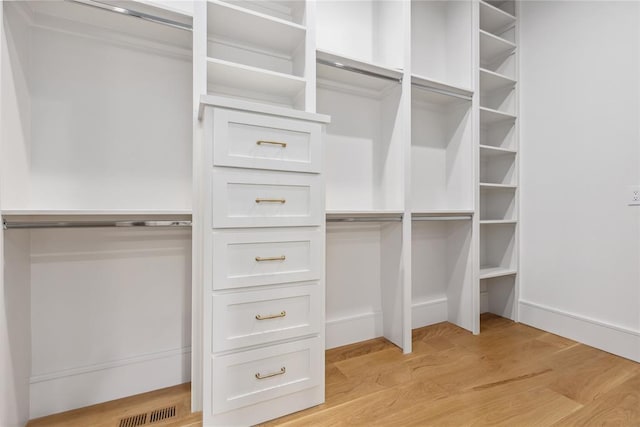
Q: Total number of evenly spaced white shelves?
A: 8